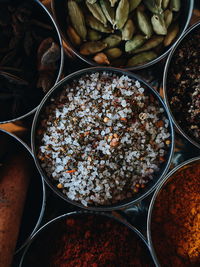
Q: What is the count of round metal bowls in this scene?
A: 7